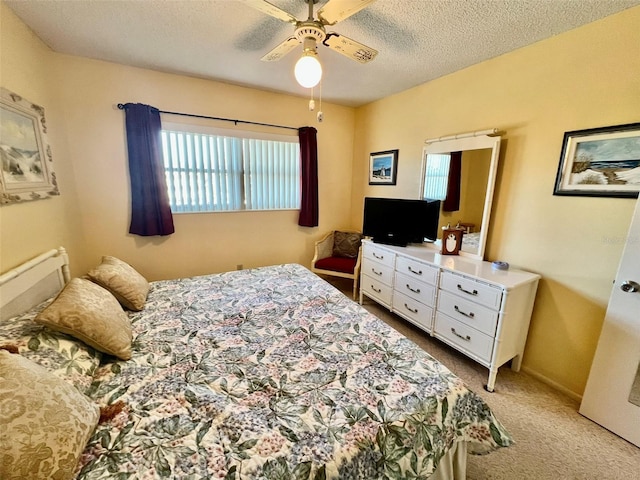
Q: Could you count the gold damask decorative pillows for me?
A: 3